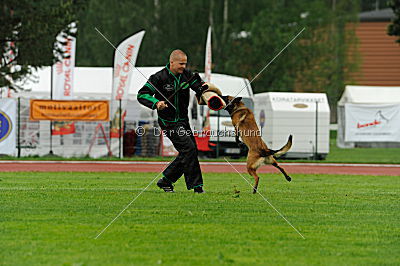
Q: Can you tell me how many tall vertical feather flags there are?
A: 3